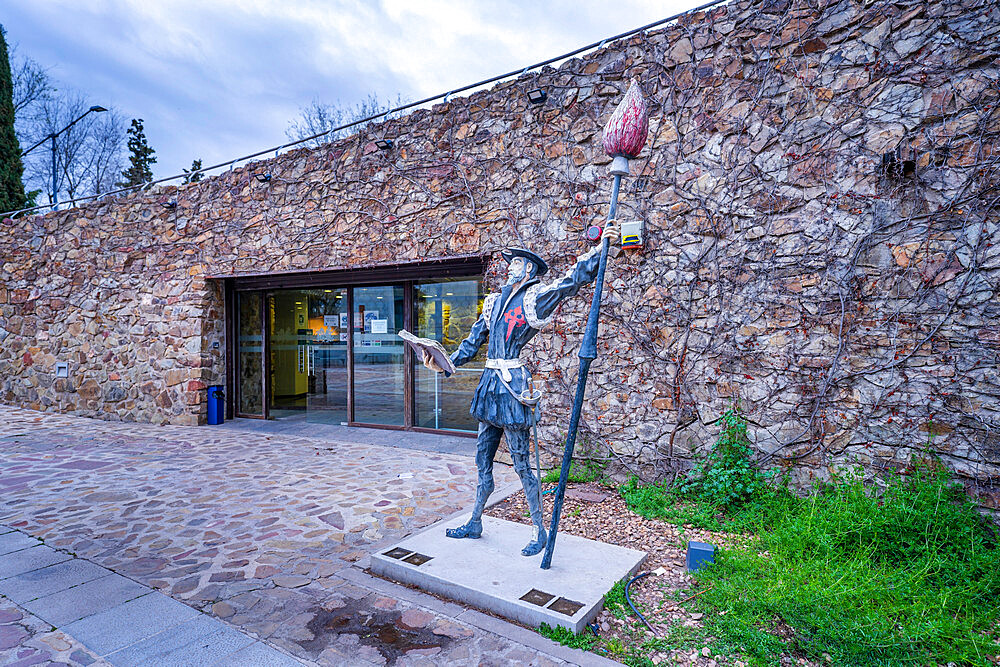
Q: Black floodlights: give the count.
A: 4